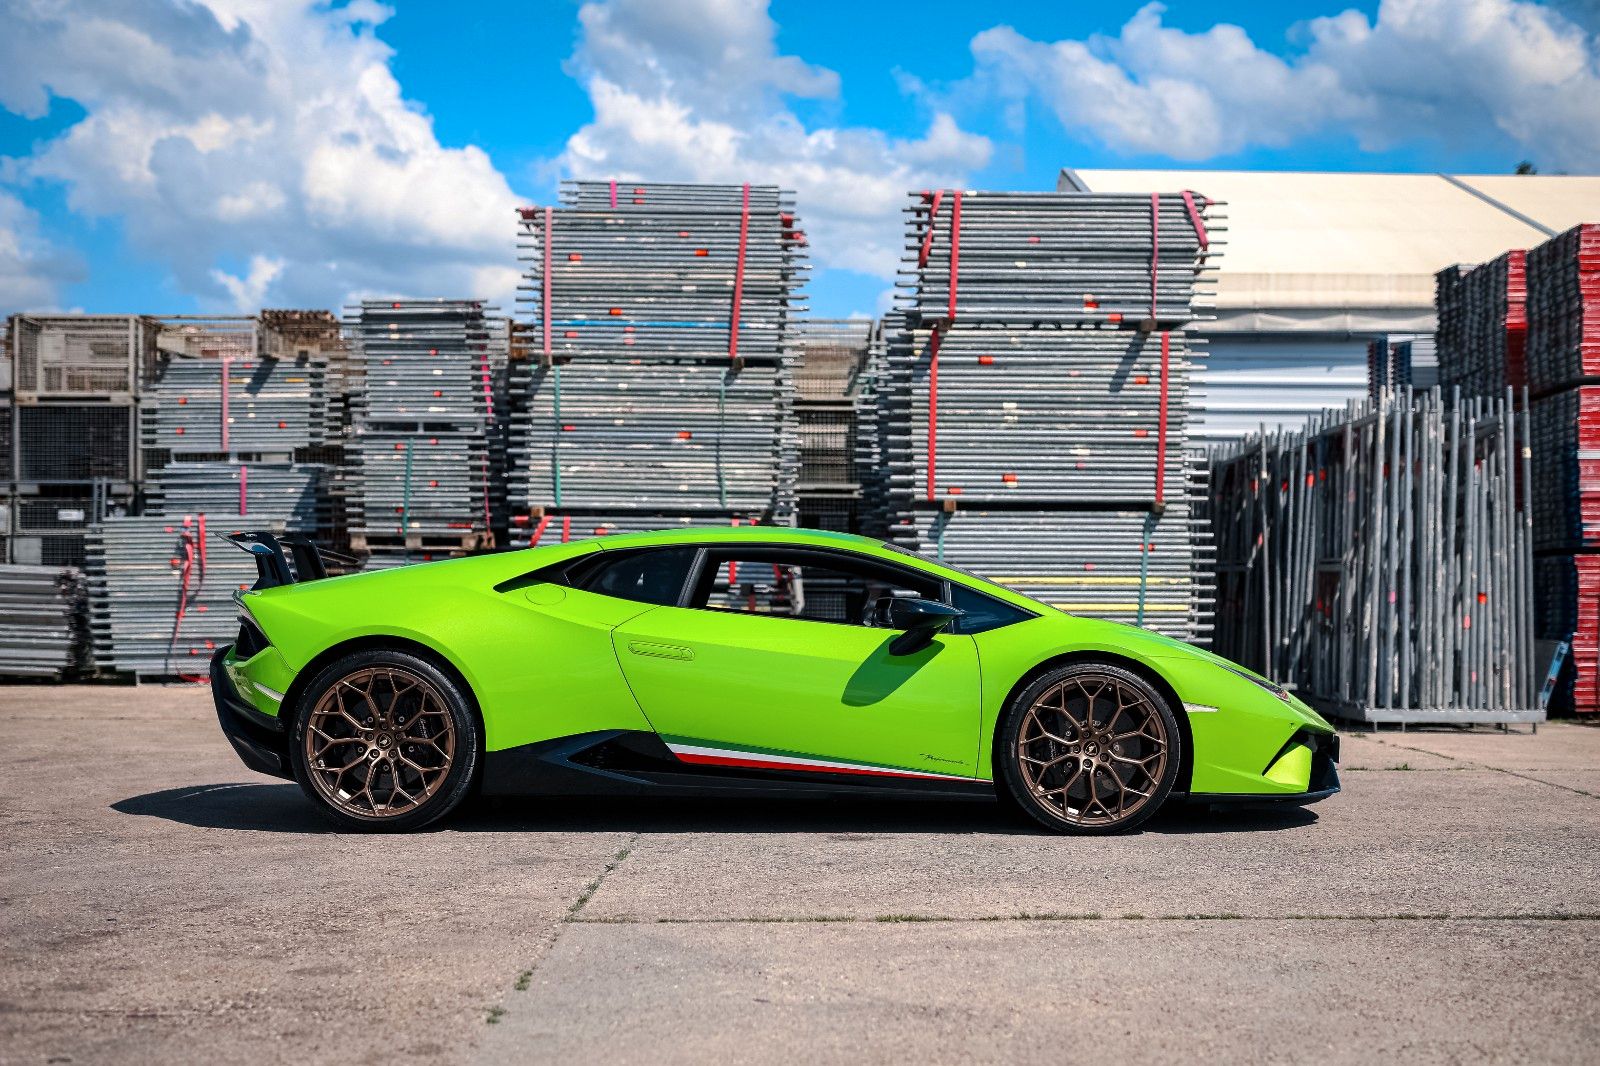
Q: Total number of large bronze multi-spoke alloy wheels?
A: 2